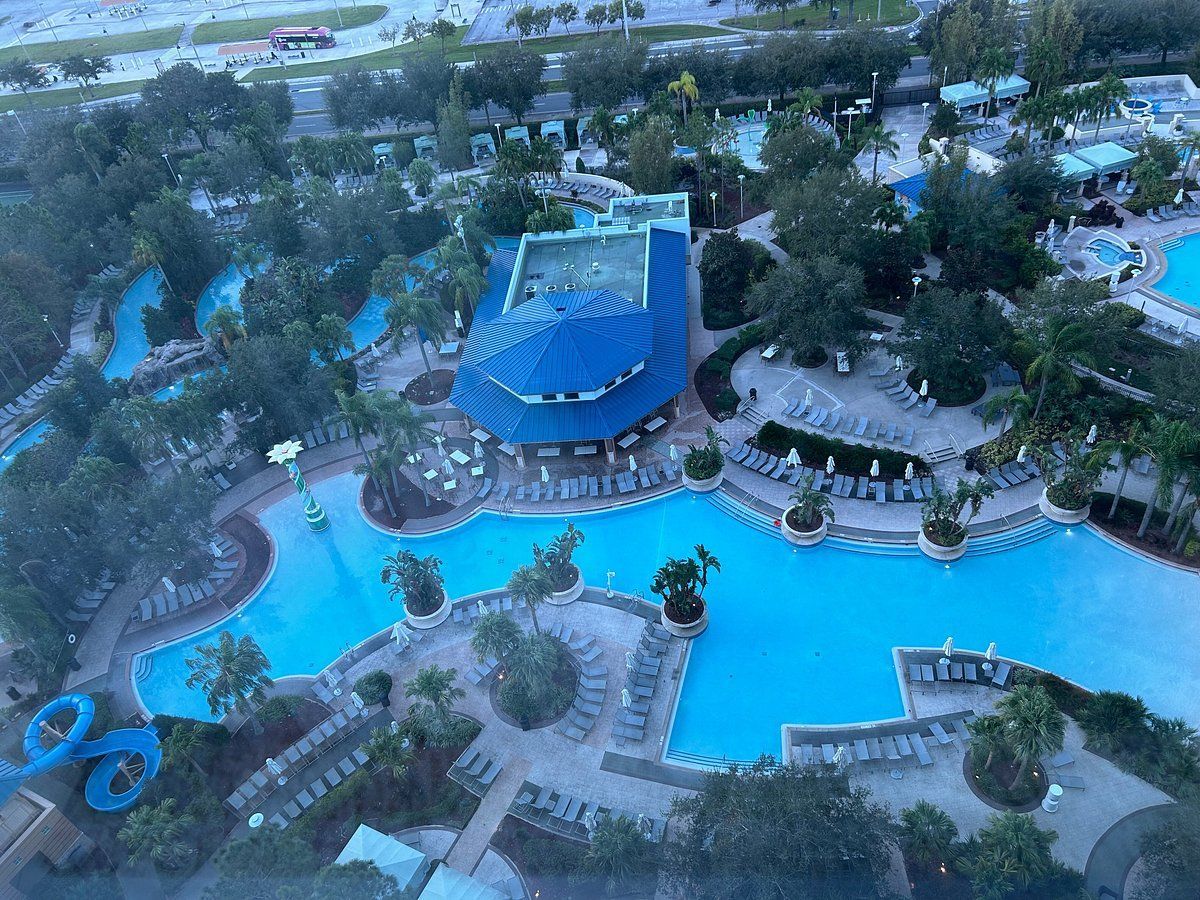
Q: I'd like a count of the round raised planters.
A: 7